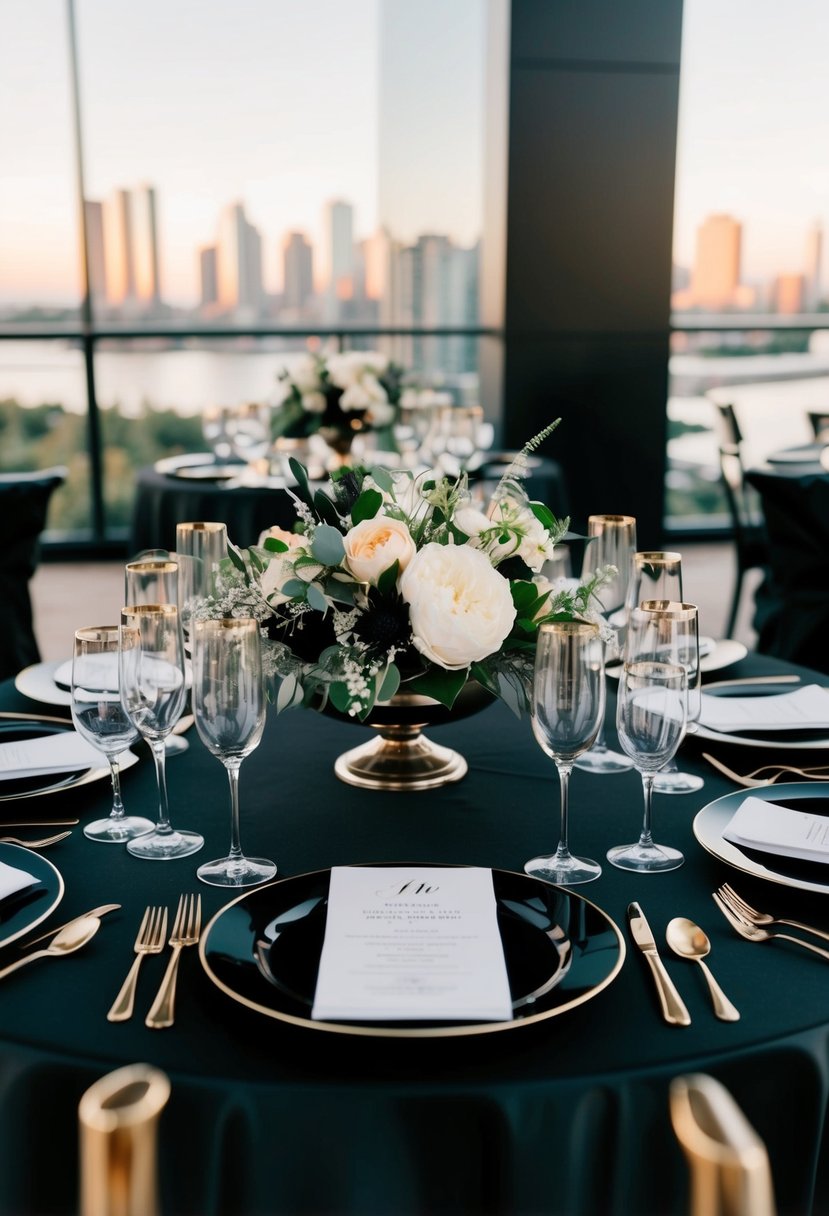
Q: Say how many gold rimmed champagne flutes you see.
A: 10